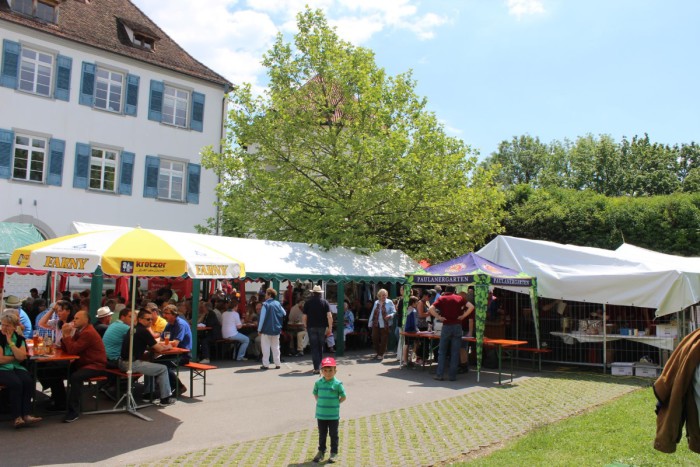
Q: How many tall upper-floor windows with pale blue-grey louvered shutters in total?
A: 6